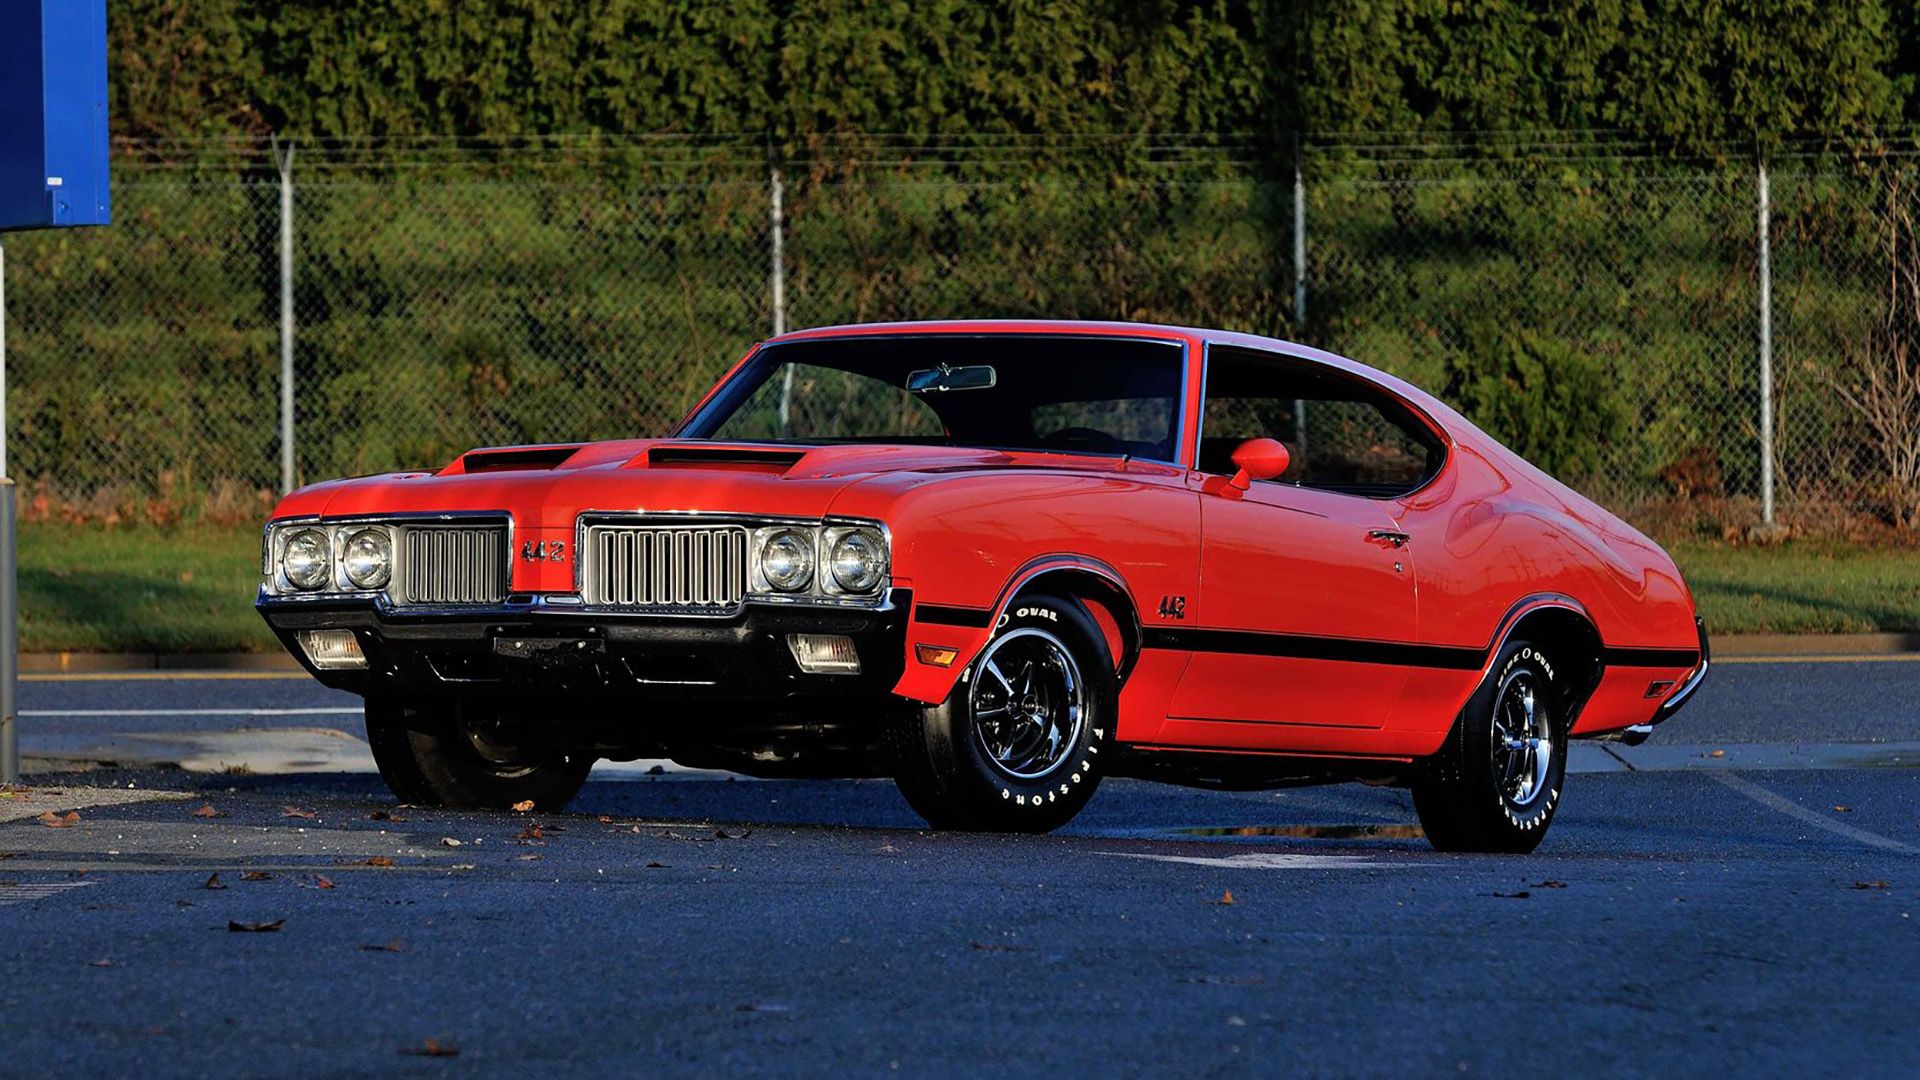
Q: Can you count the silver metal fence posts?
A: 4